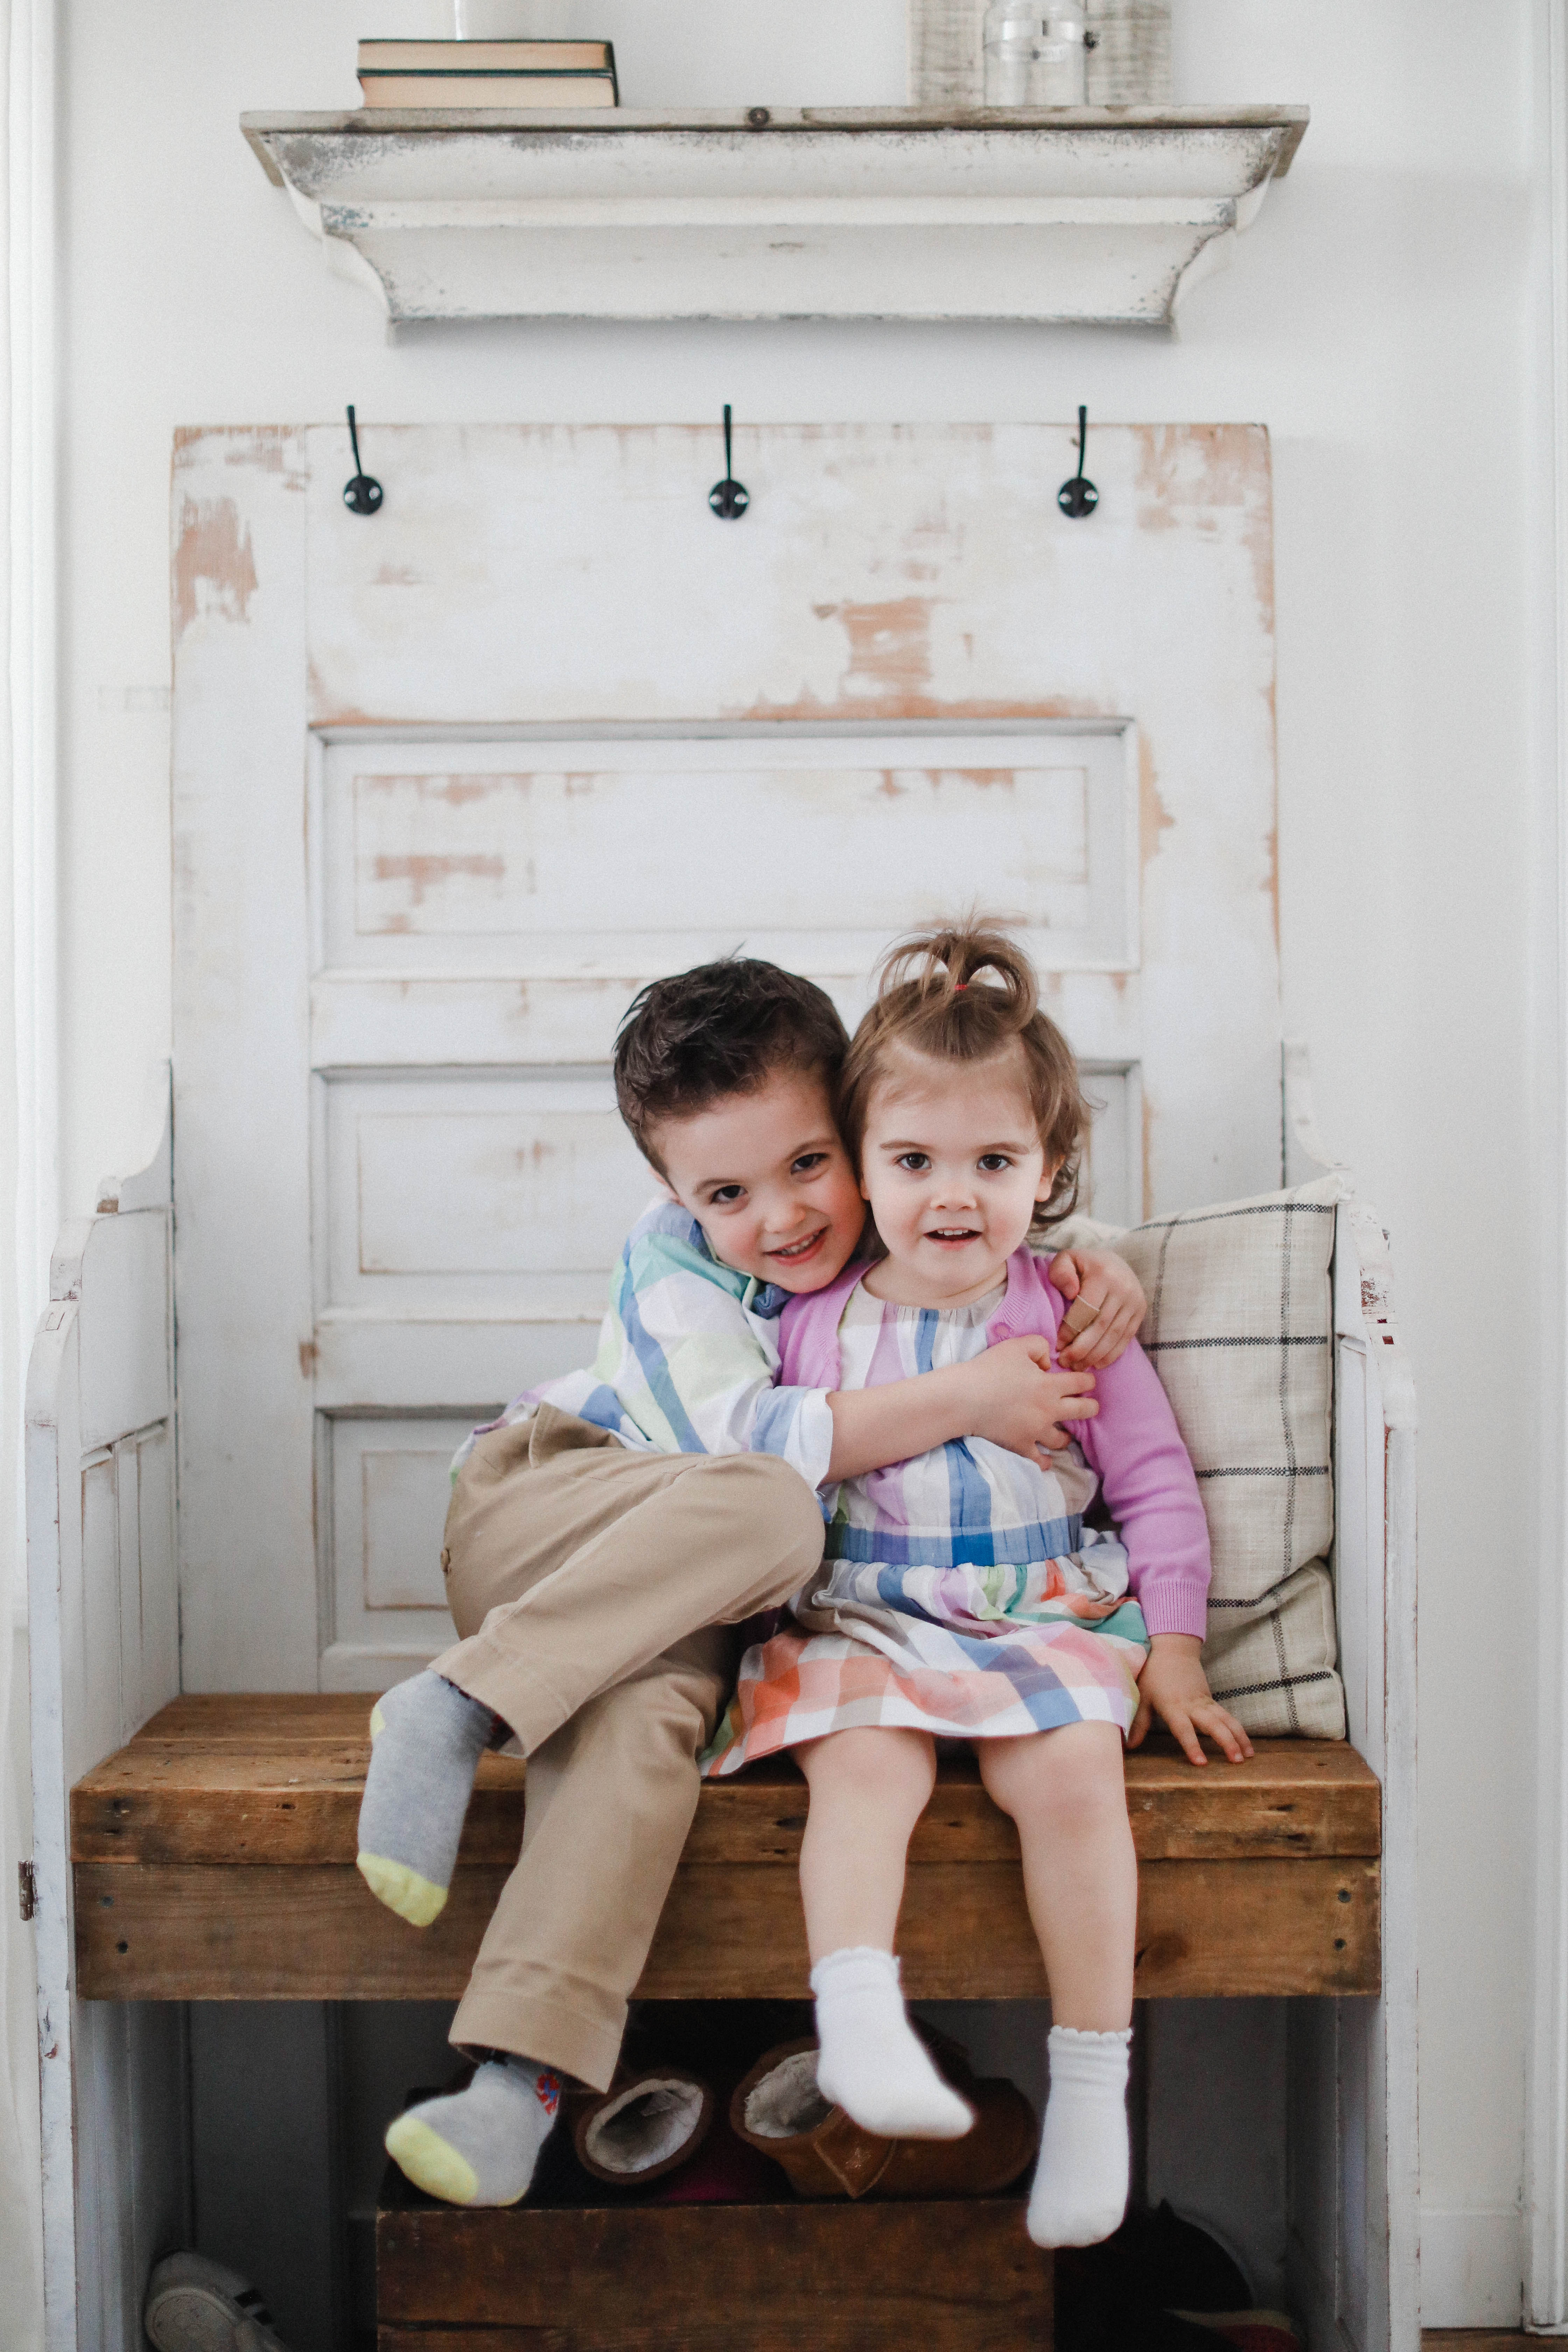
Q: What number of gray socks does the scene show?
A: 2